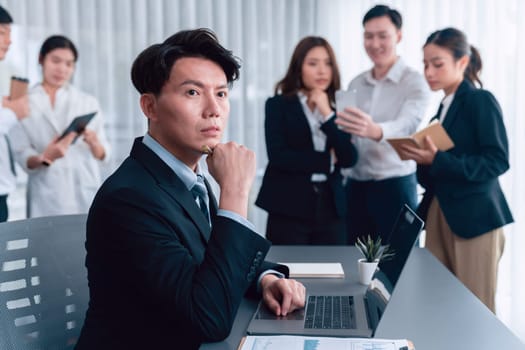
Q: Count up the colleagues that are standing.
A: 5